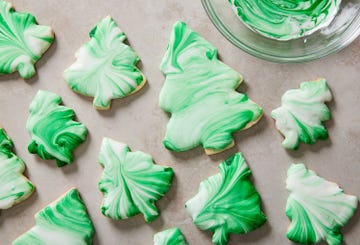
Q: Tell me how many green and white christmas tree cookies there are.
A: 11